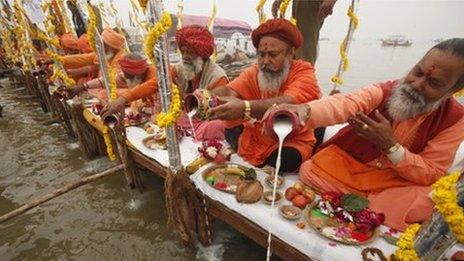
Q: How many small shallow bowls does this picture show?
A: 3